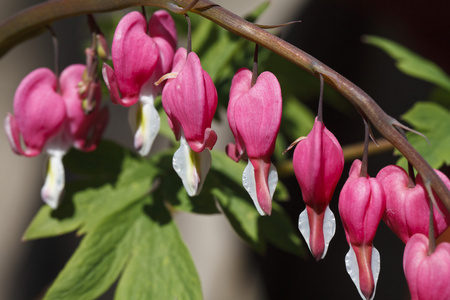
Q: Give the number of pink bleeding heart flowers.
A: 8